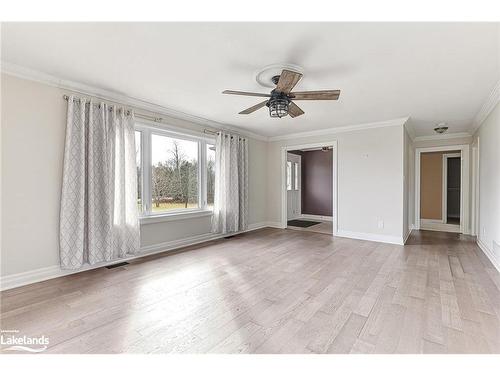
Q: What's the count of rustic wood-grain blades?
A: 5